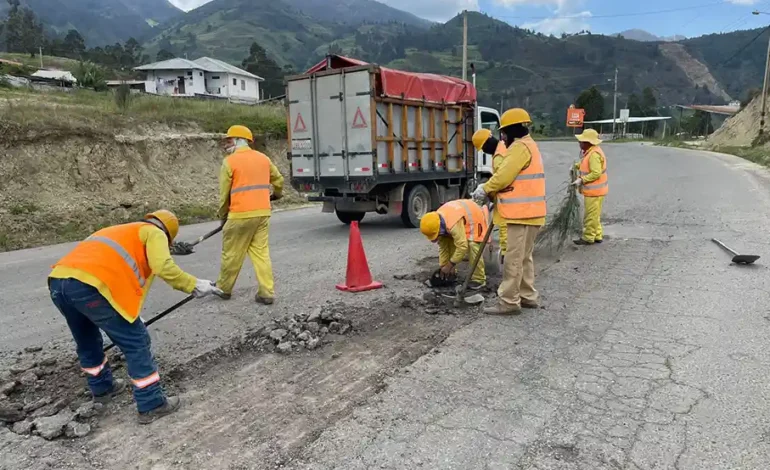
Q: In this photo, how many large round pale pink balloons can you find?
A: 0